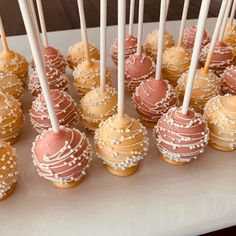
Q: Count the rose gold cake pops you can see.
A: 11